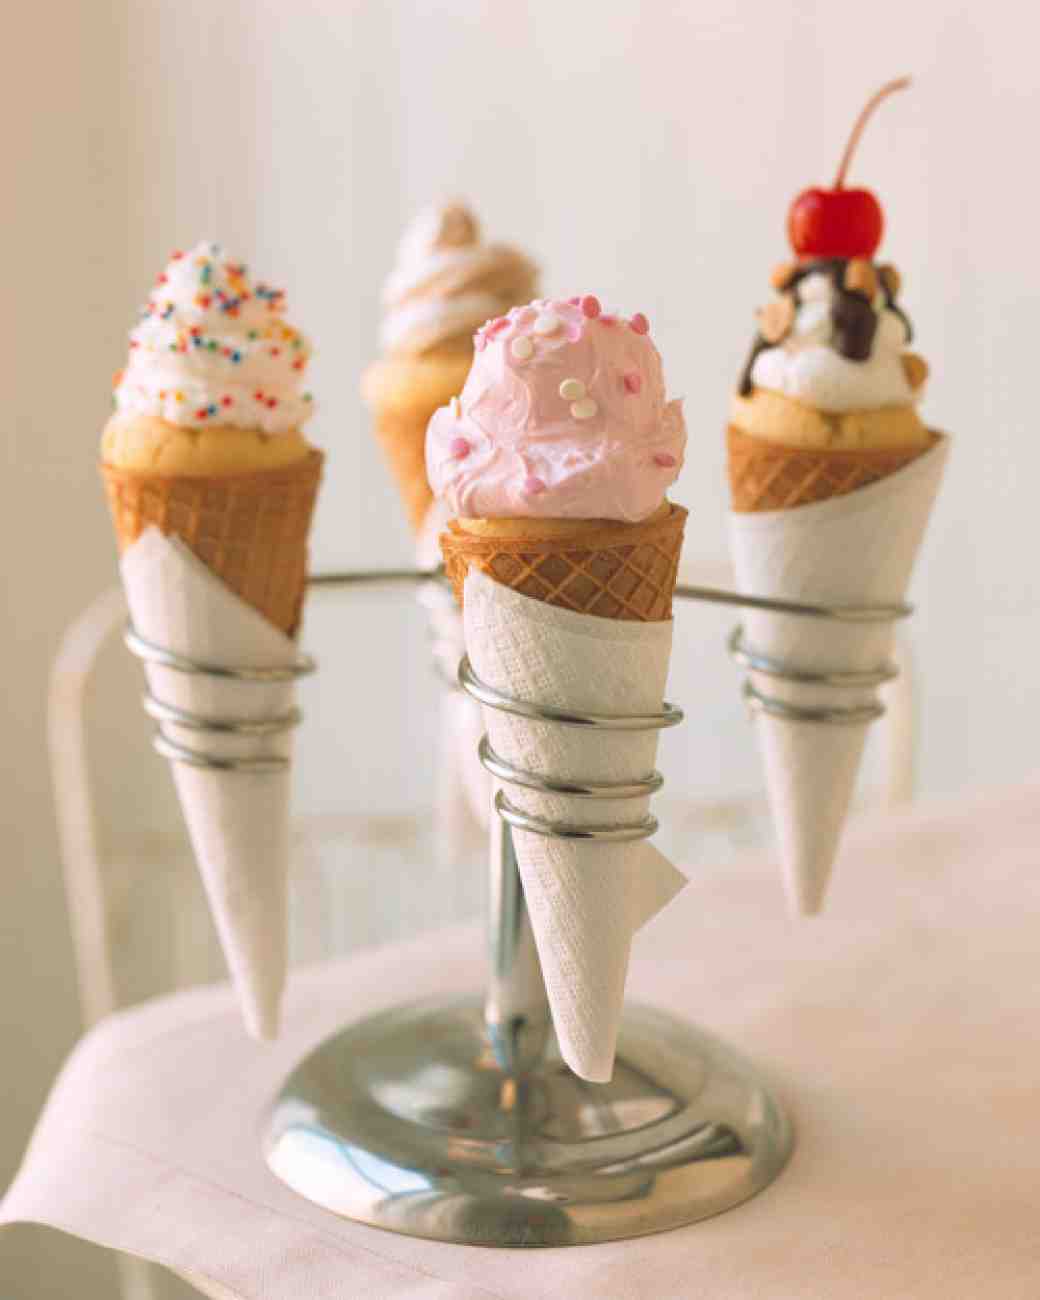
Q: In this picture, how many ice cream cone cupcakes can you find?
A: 4